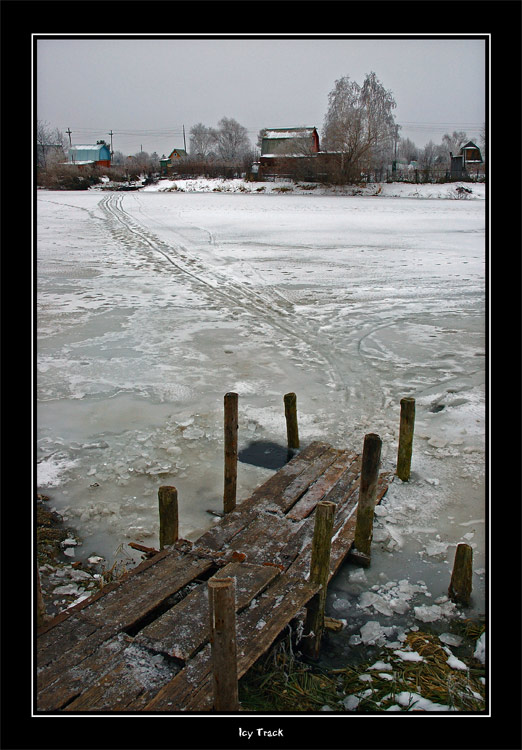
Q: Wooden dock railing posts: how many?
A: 8